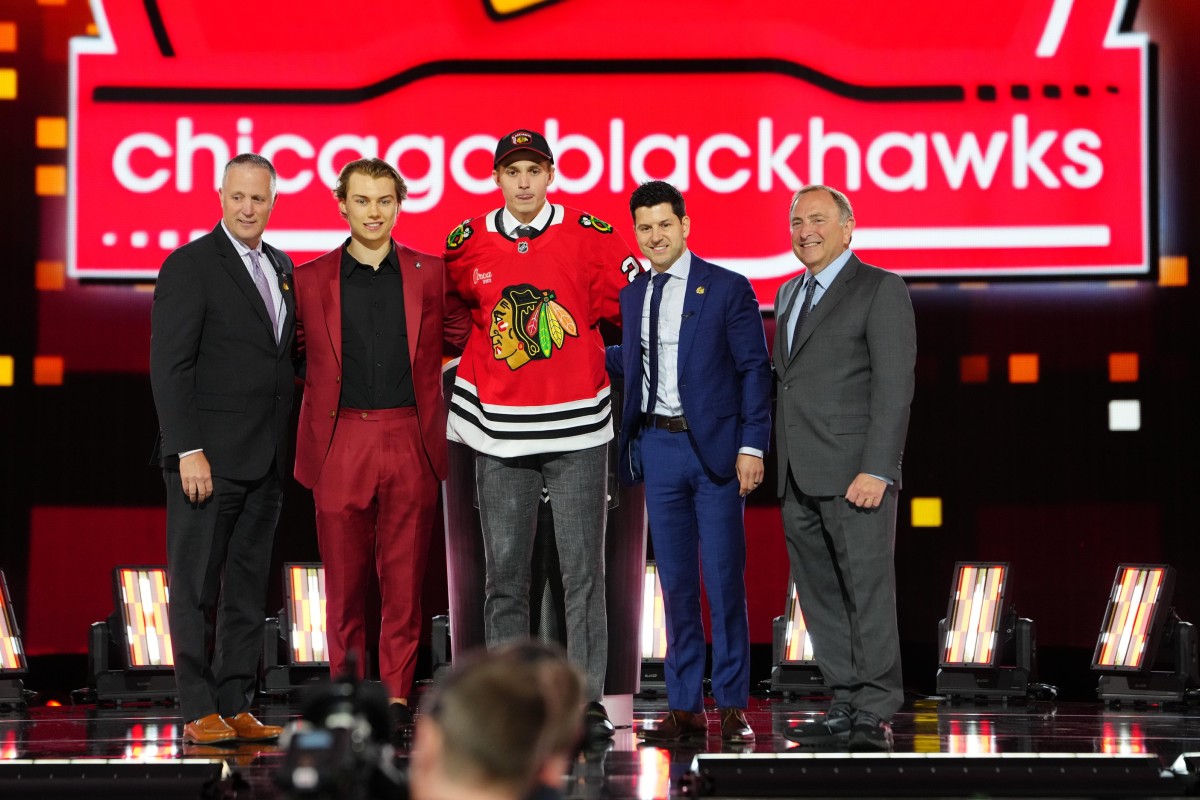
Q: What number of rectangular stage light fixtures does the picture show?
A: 7